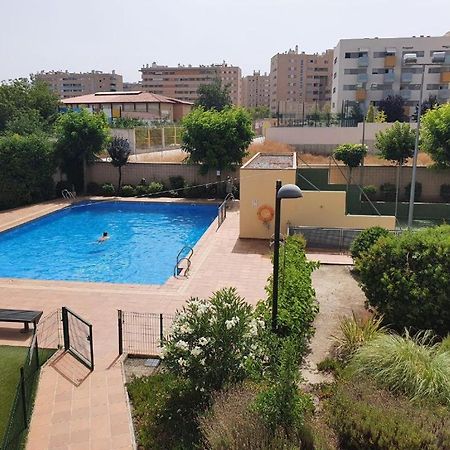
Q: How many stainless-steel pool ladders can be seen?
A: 3